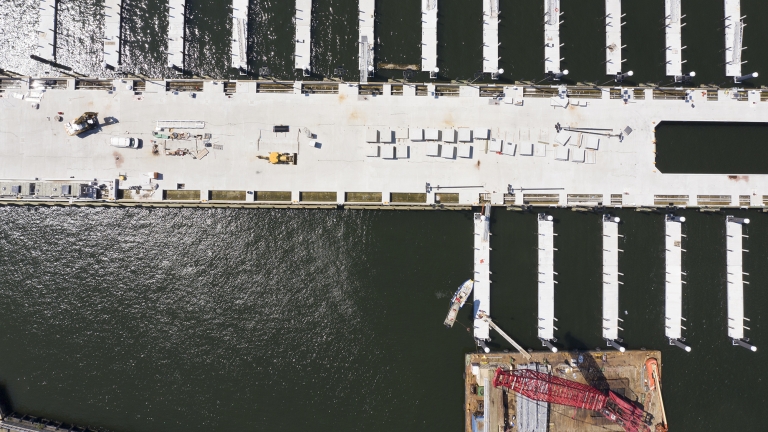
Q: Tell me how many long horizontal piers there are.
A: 1